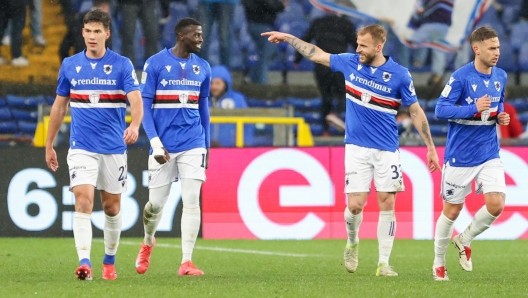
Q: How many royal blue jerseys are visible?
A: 4